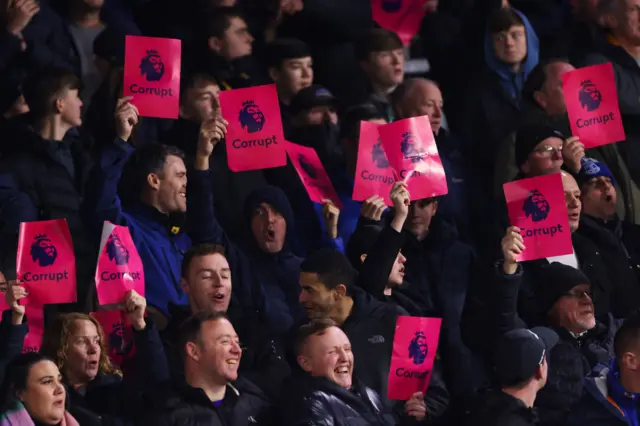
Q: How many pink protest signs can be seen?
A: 13